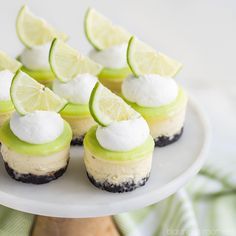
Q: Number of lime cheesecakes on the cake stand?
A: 7